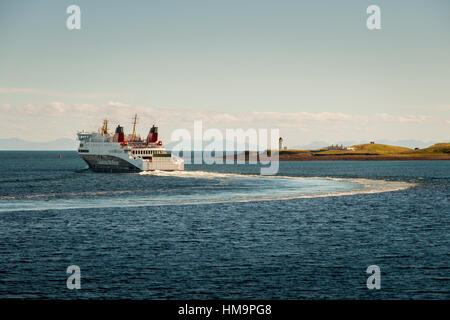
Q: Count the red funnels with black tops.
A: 2